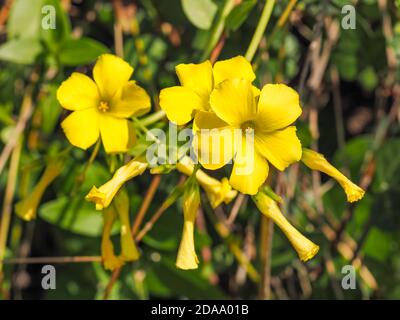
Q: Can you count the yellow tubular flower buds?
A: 8